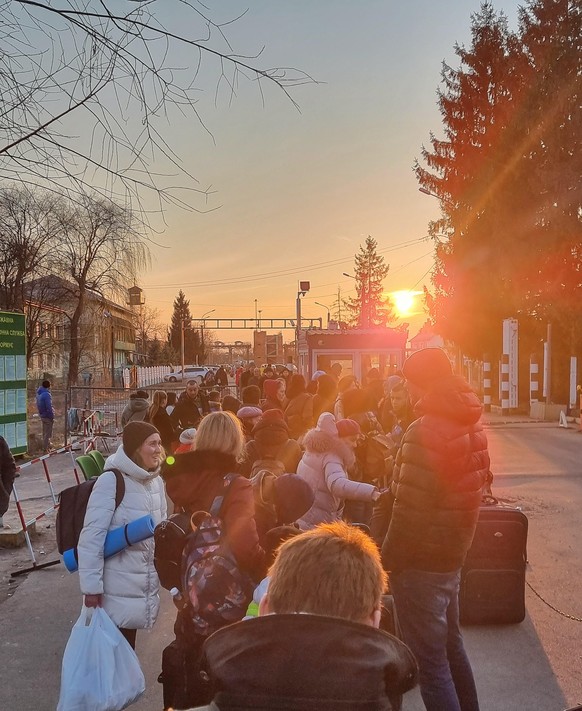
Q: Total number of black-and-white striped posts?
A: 3